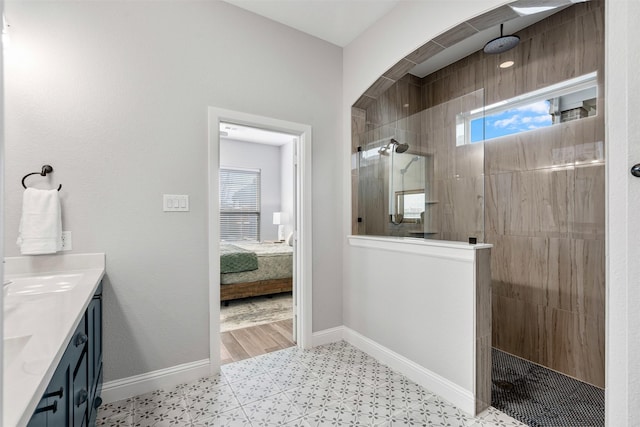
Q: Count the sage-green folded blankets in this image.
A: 1